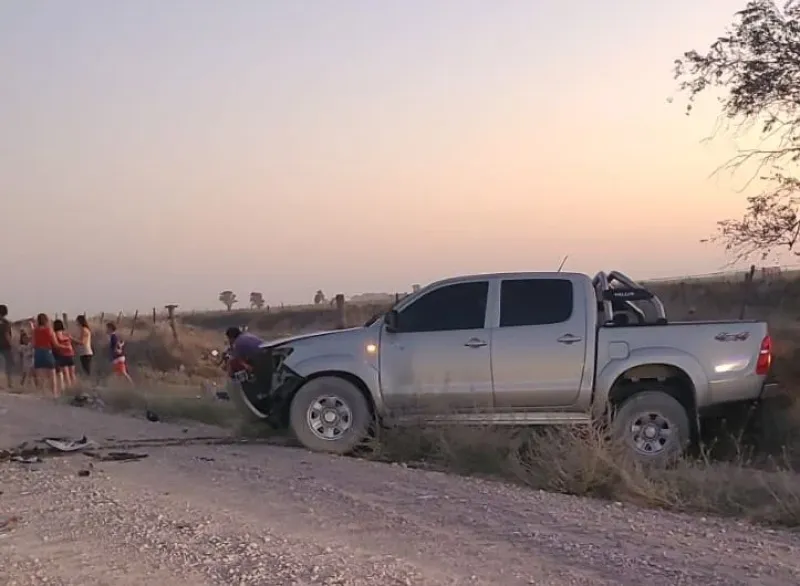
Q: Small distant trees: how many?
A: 3